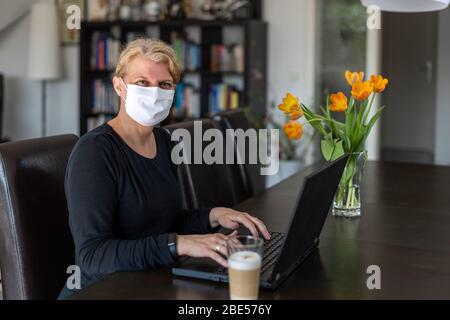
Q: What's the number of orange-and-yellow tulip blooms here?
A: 6